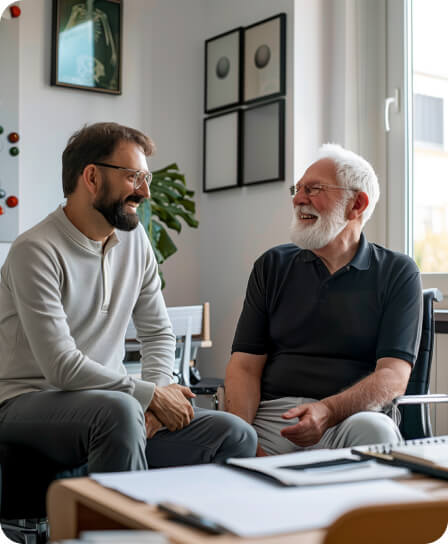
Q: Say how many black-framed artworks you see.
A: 5